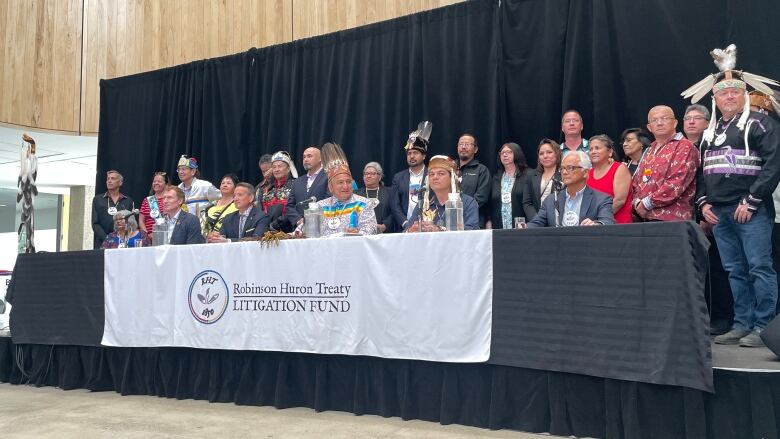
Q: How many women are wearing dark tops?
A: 4